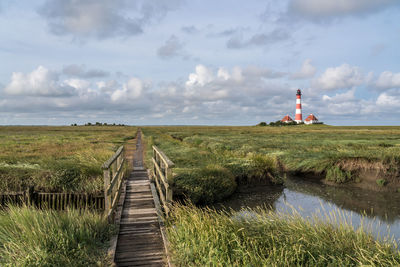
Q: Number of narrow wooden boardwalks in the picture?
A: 1